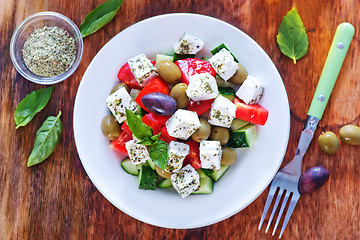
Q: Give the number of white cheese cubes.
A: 12